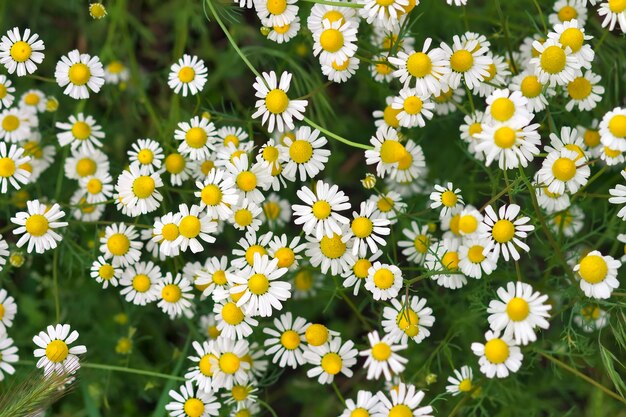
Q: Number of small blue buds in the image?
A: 0